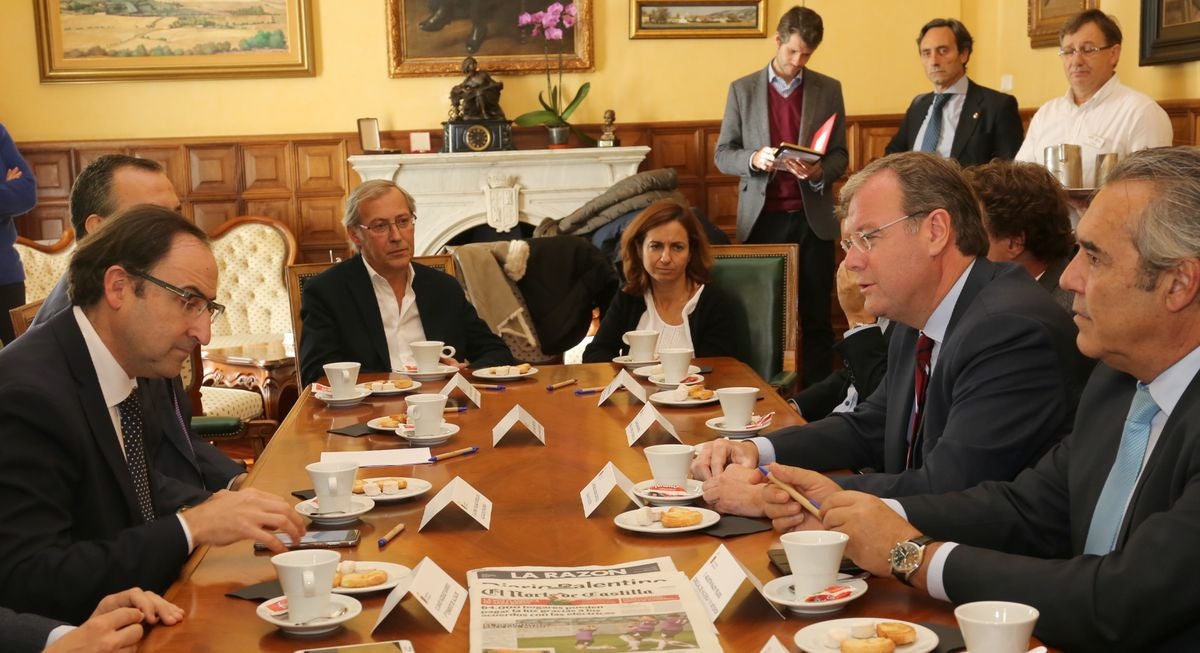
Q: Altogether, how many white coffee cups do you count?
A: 11